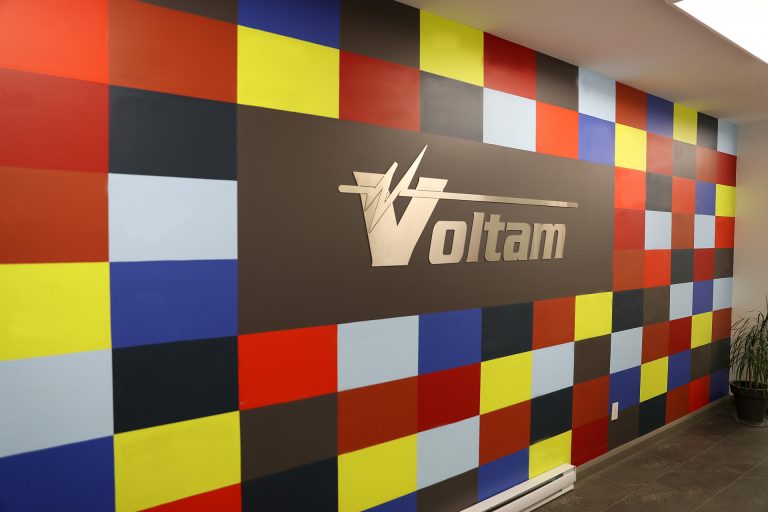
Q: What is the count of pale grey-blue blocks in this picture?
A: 13